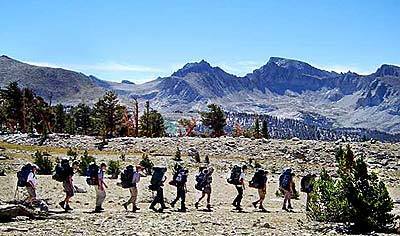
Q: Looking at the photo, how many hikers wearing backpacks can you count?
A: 11